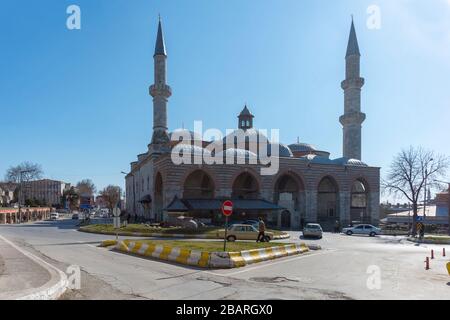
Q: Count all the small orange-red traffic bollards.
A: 3